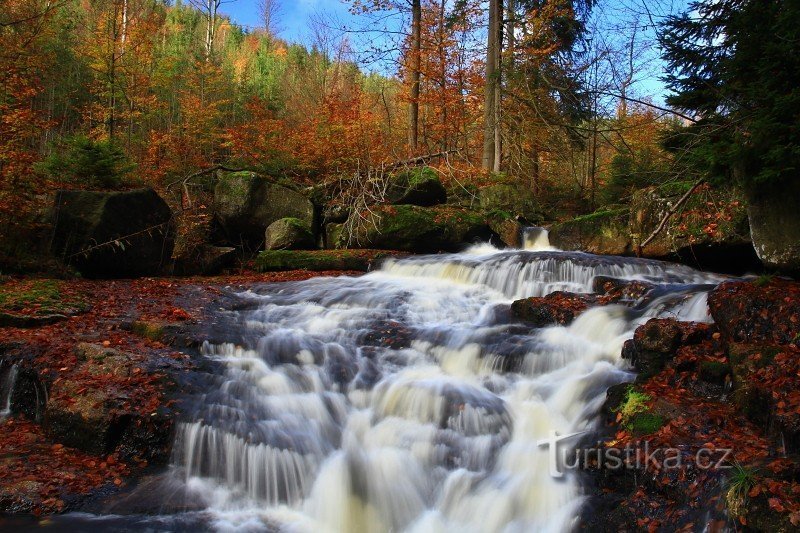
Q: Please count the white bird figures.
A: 0